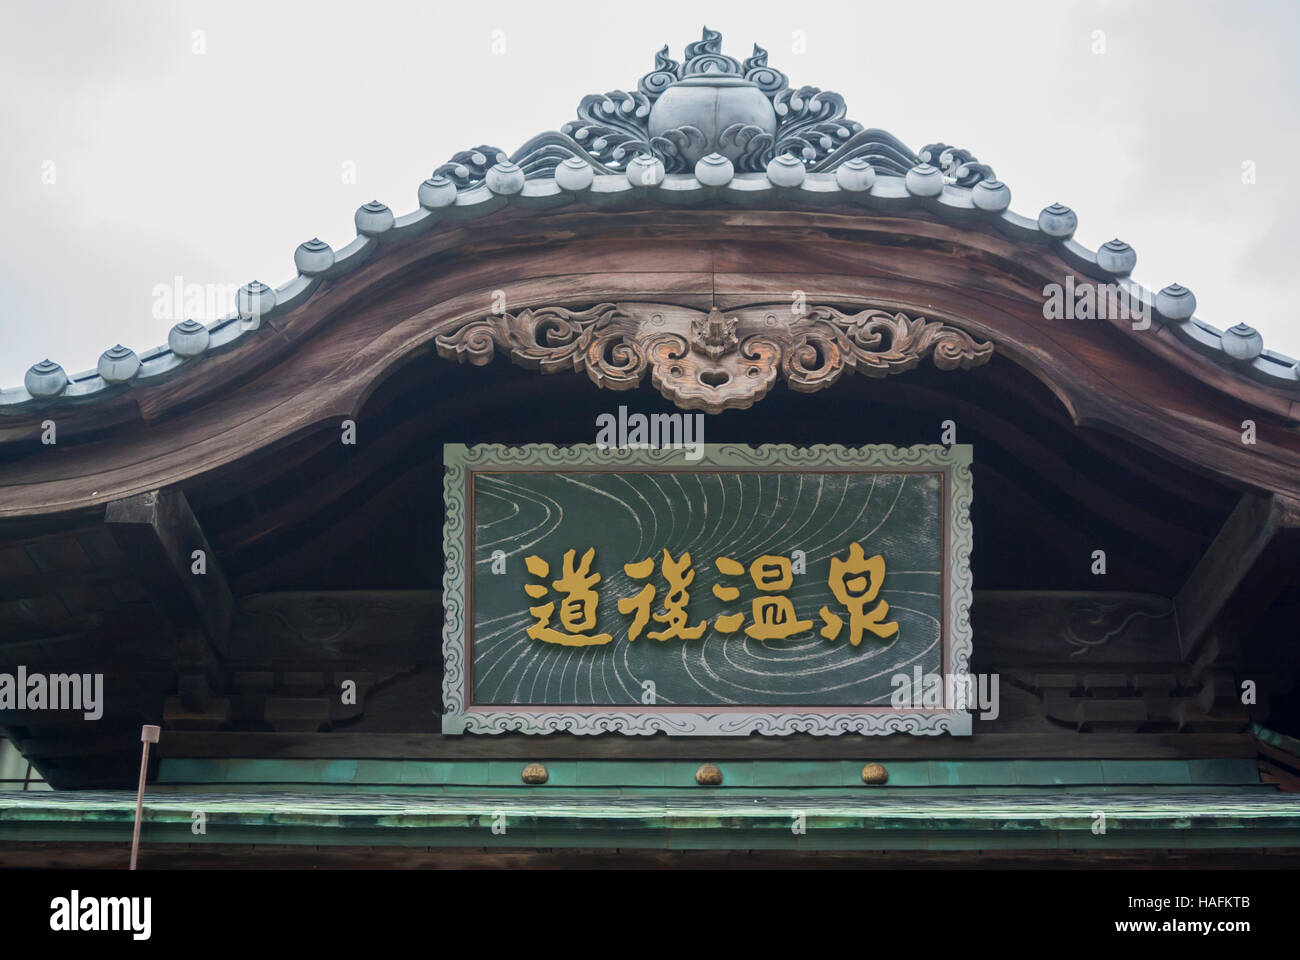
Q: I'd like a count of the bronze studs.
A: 3